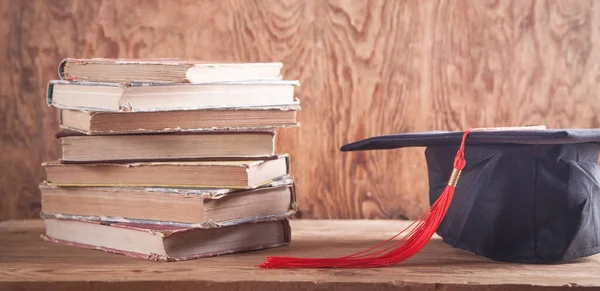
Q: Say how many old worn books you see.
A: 7